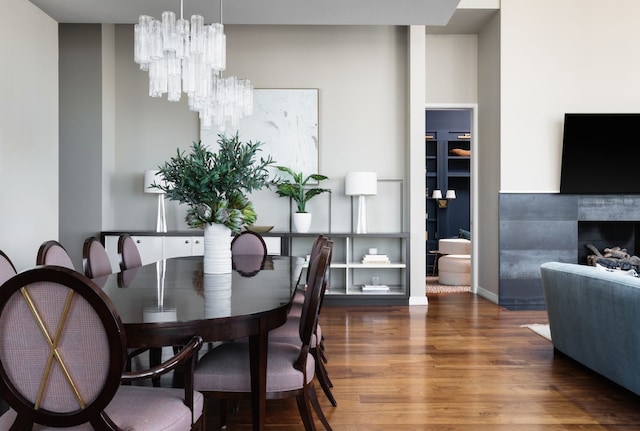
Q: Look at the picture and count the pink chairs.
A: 10